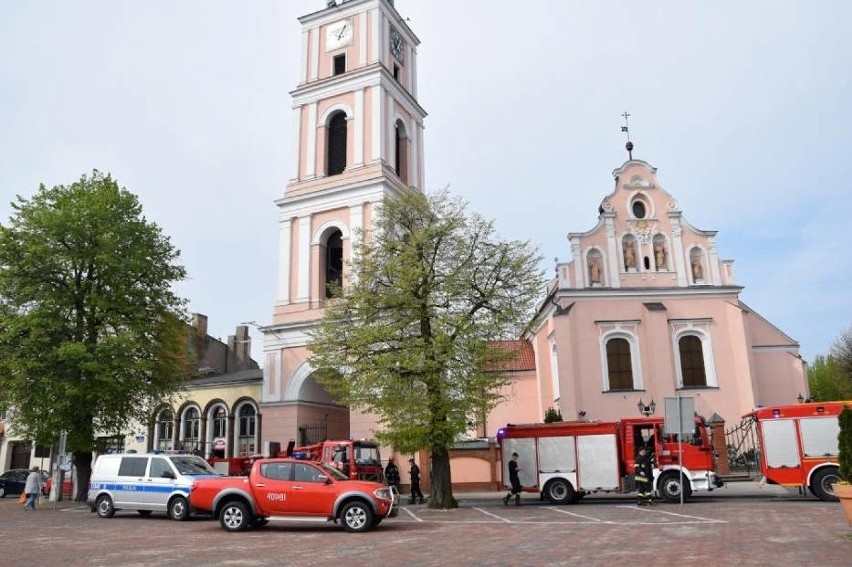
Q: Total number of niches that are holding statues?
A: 4